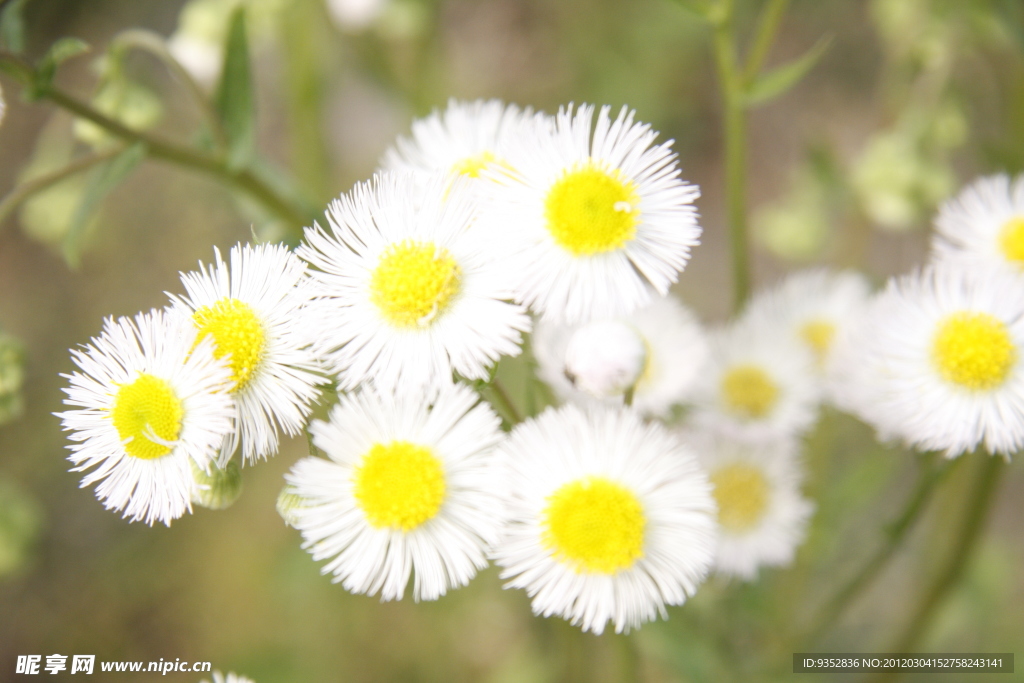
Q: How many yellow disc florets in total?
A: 13